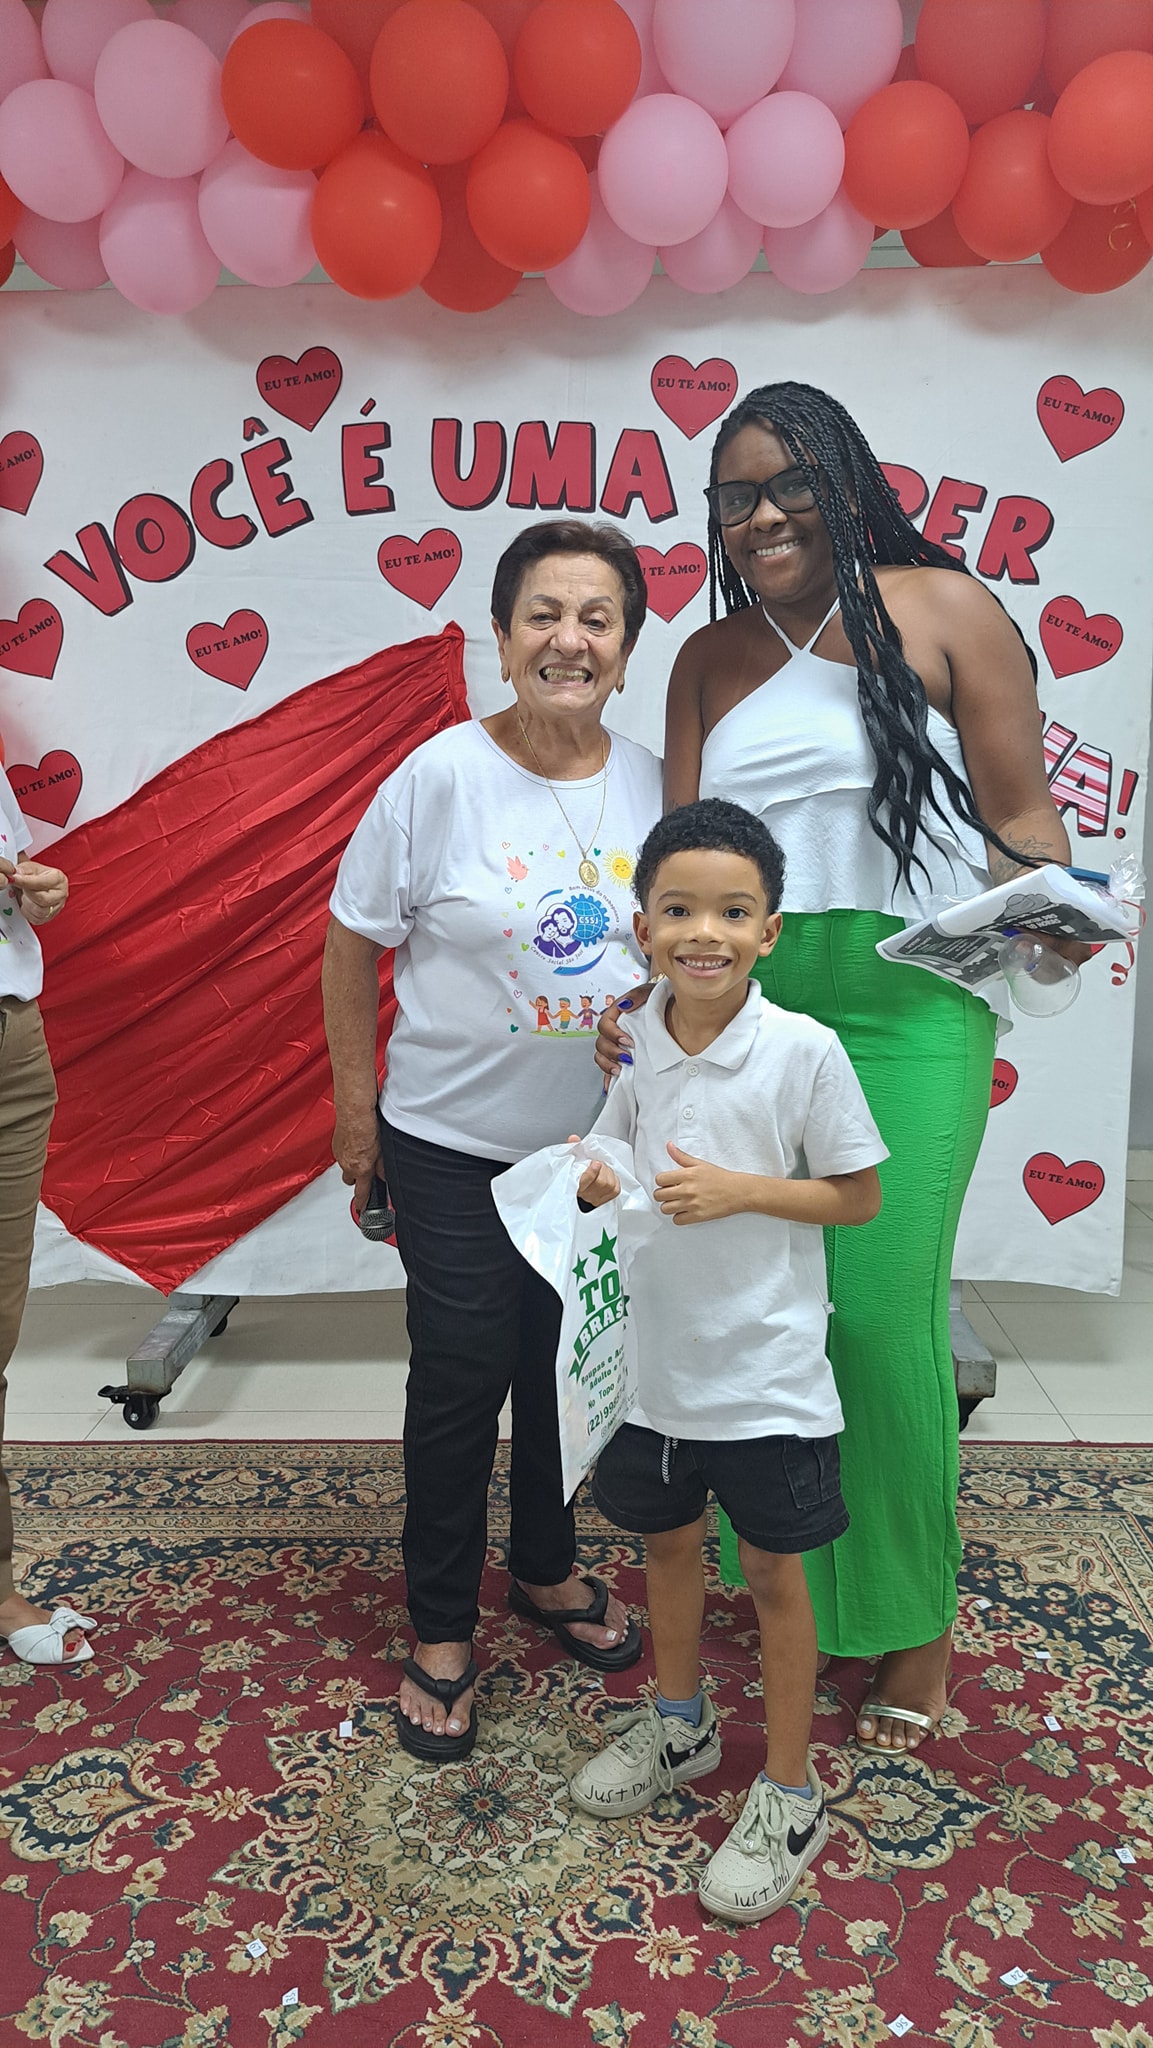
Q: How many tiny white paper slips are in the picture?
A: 9